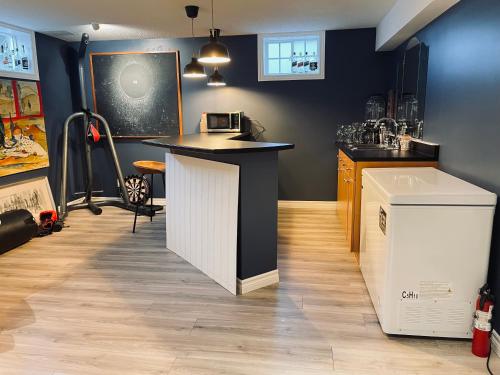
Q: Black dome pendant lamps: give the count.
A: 3